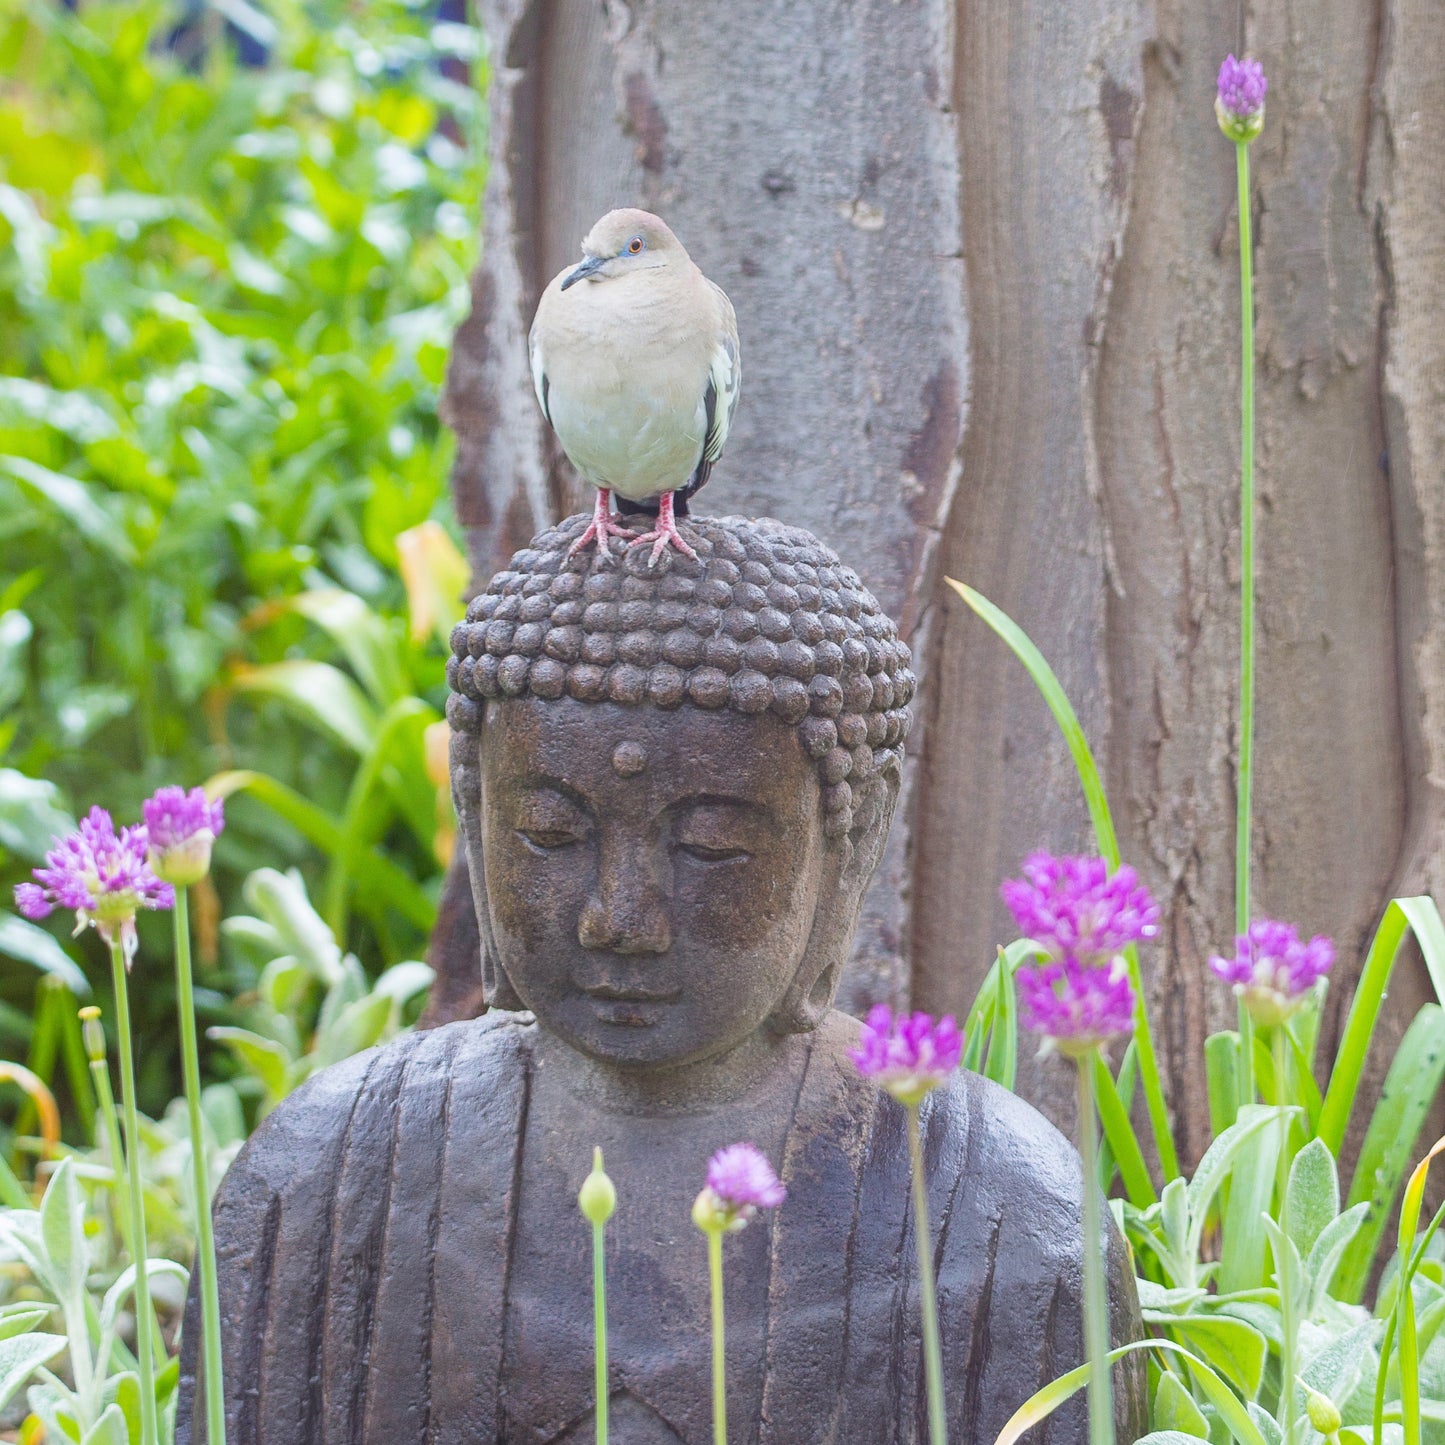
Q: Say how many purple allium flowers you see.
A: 8